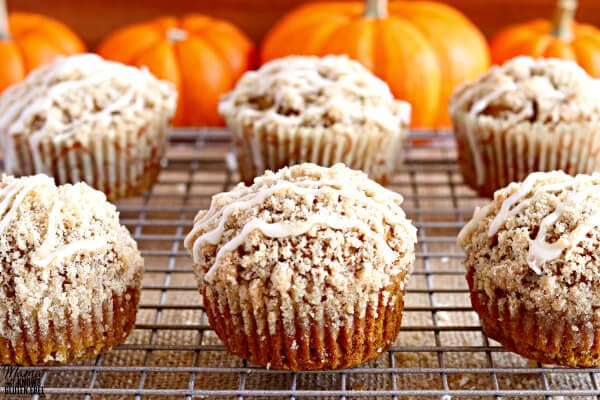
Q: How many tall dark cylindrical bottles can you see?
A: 0